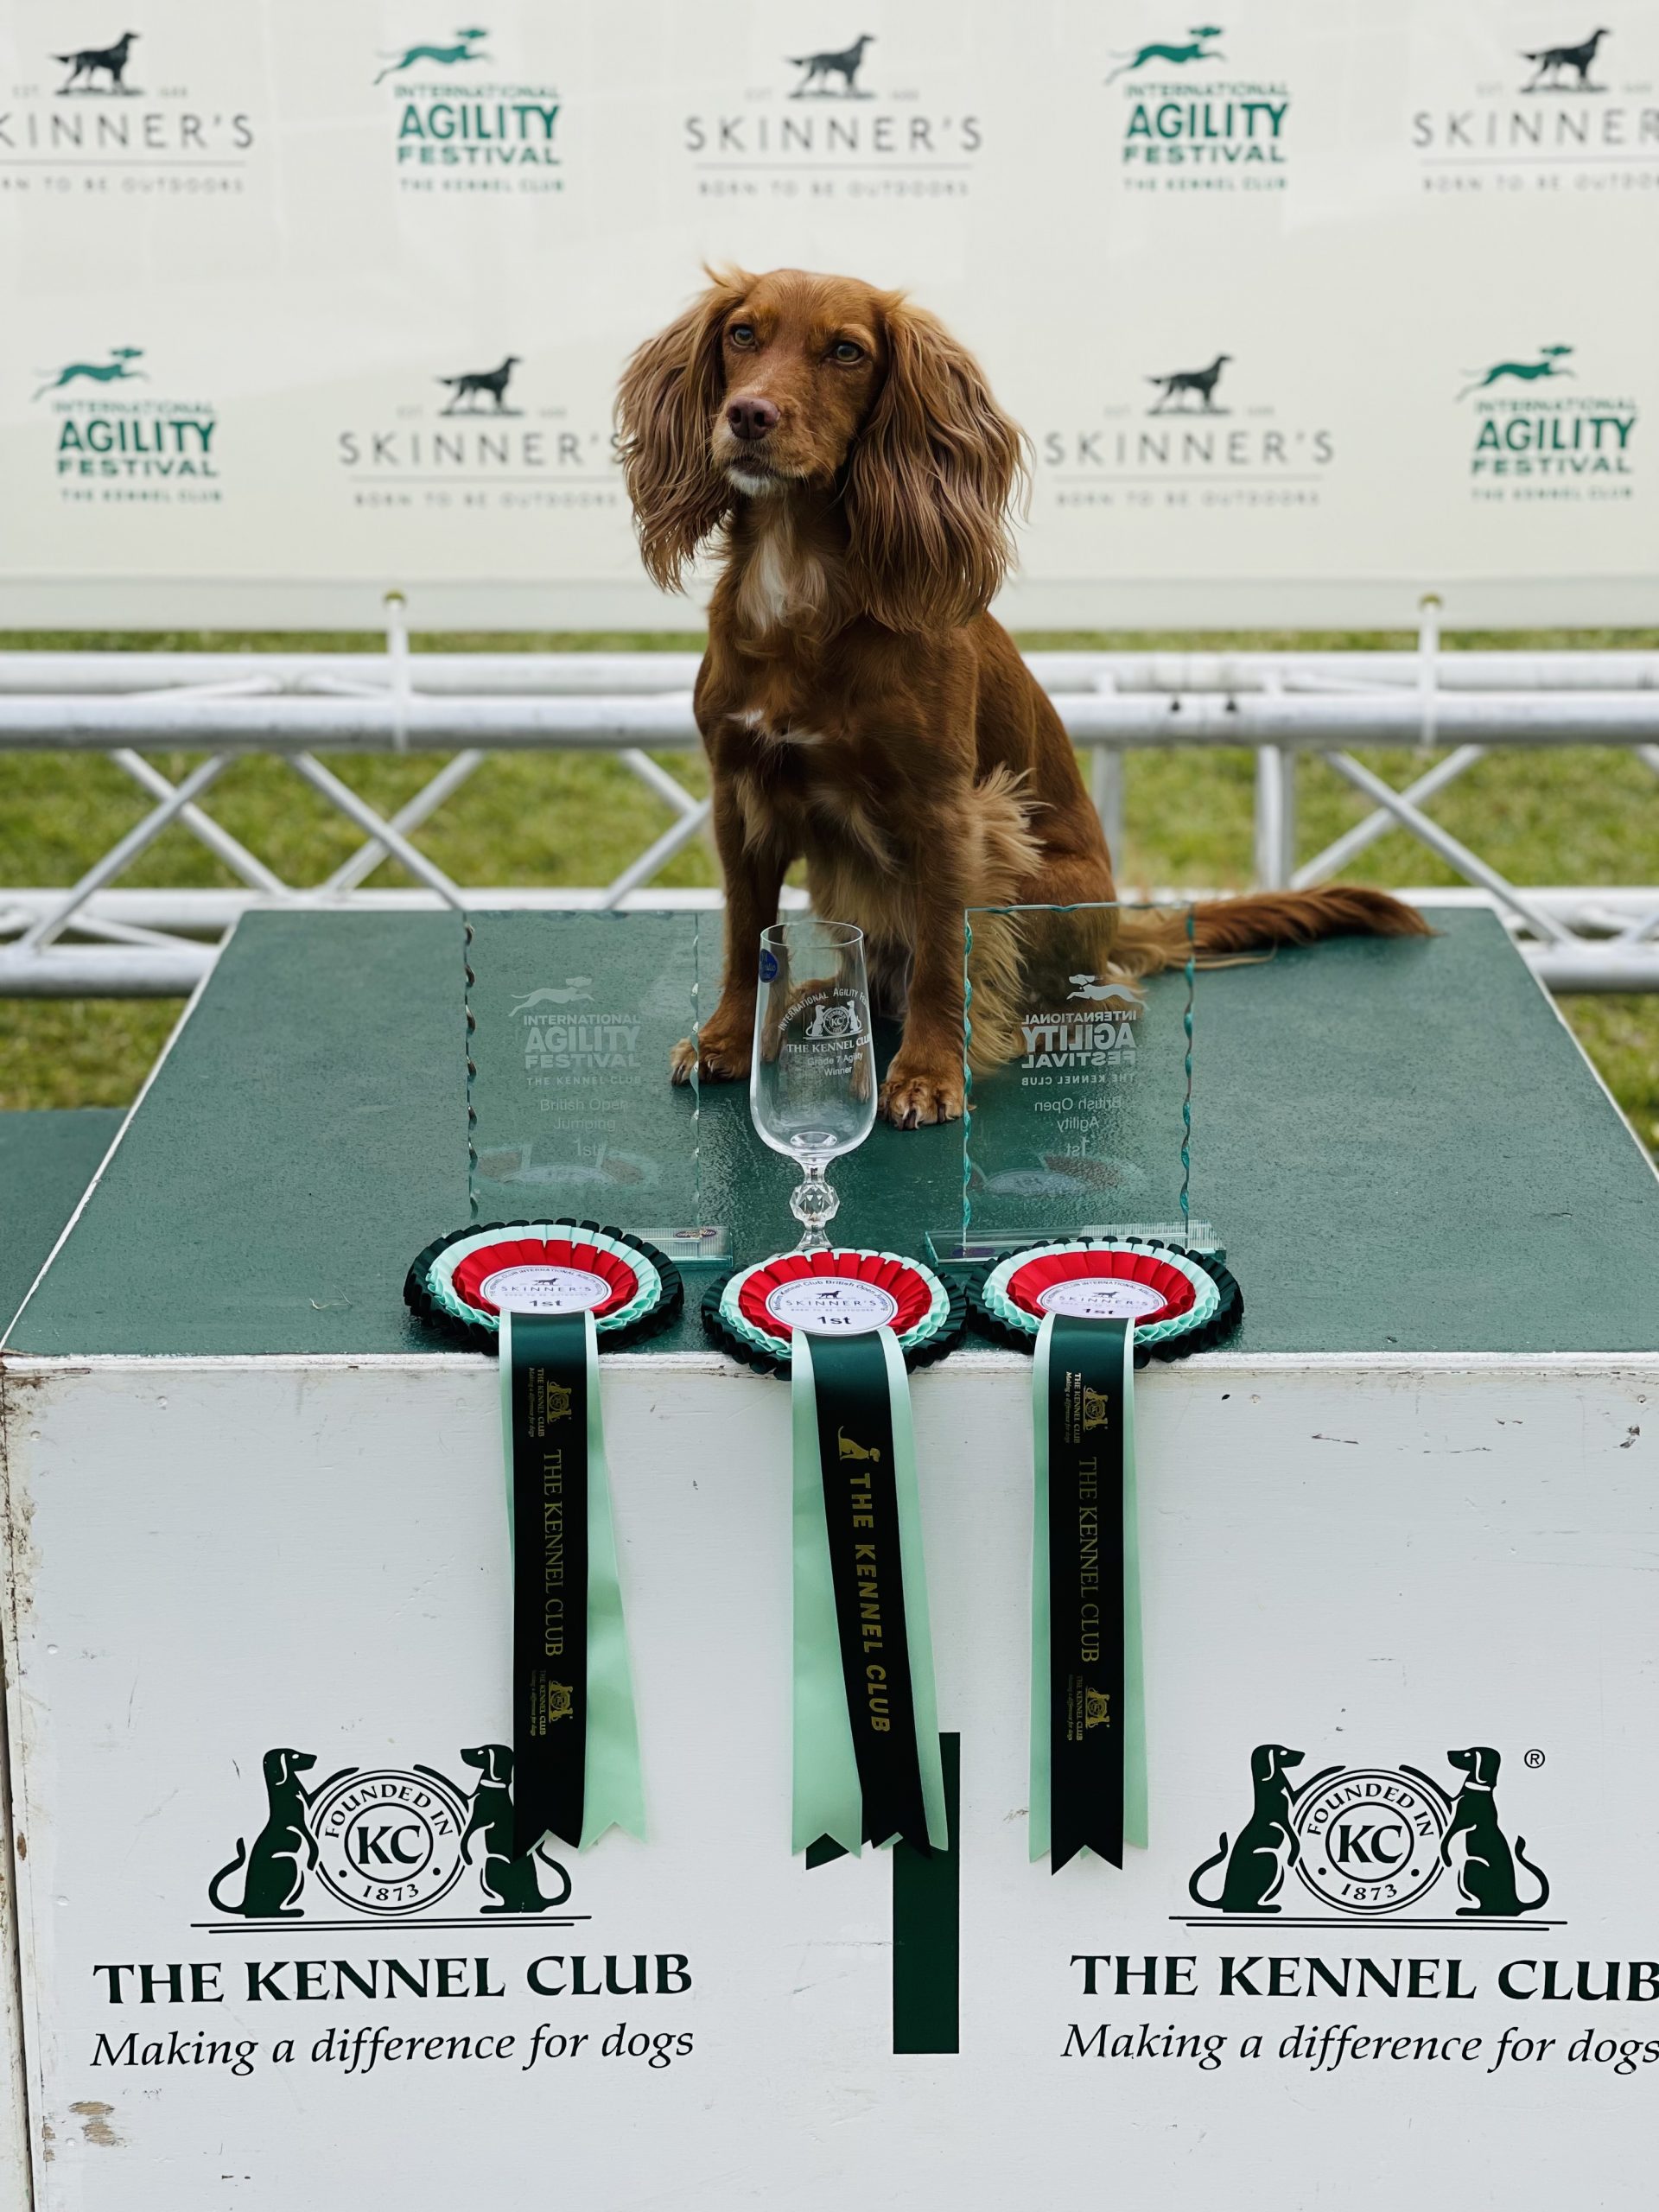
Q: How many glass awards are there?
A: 3